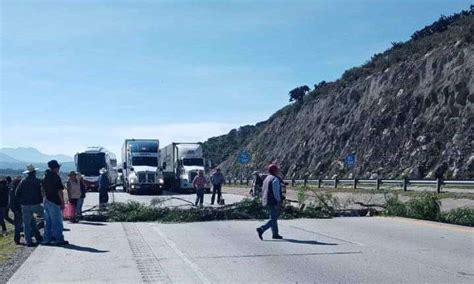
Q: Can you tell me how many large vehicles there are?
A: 3